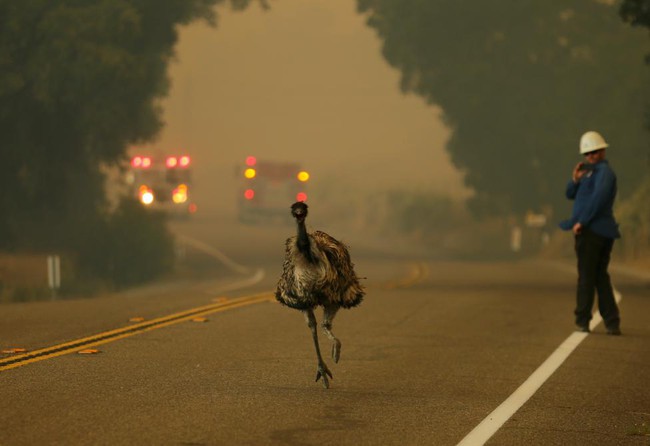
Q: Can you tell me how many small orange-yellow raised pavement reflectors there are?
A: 5